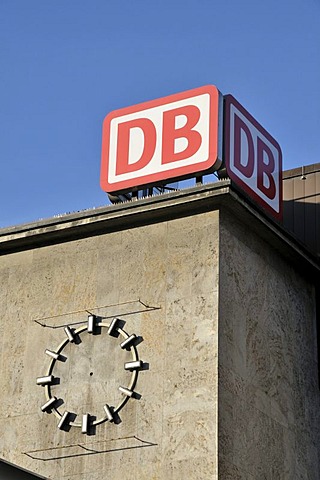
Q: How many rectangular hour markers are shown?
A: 12